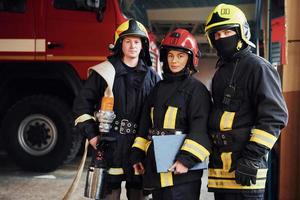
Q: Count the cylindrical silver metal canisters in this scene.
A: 1